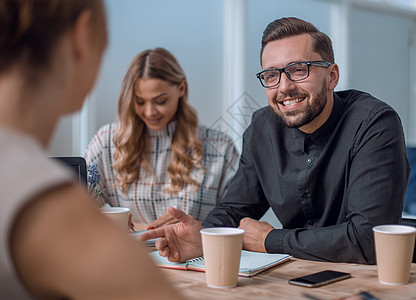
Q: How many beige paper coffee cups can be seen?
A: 3